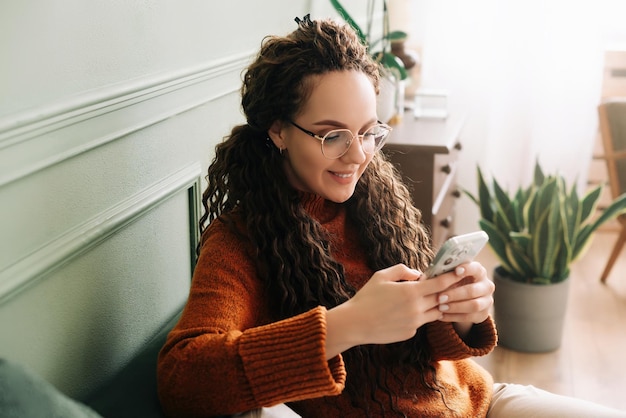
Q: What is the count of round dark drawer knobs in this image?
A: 4